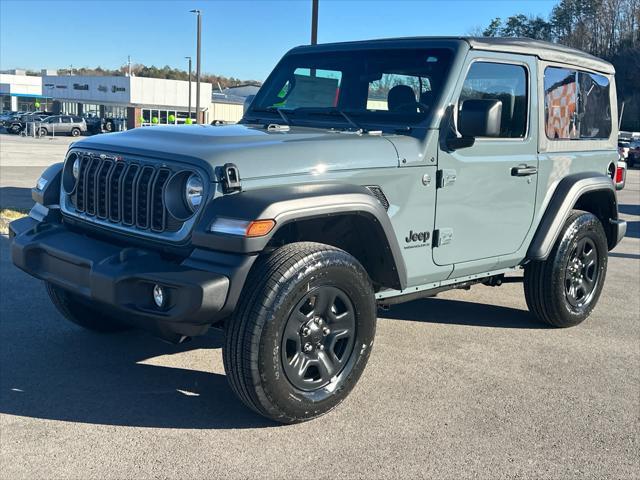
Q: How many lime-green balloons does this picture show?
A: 5